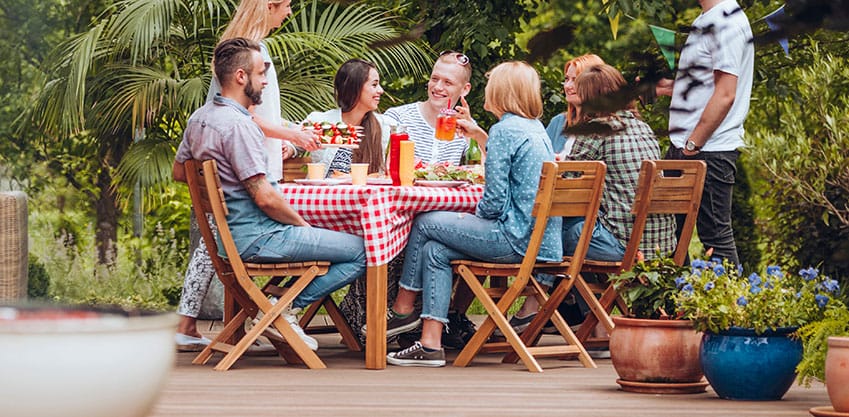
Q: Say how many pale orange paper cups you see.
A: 2